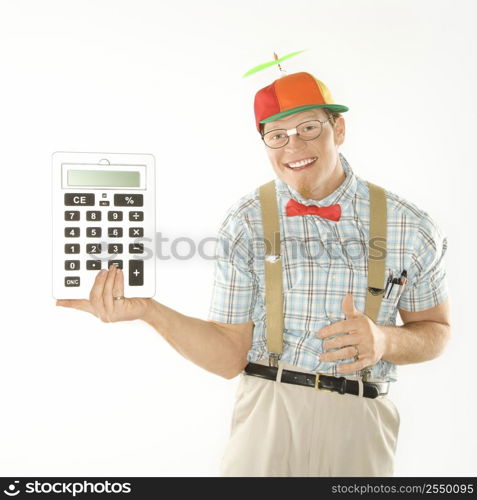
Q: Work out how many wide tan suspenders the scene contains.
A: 2